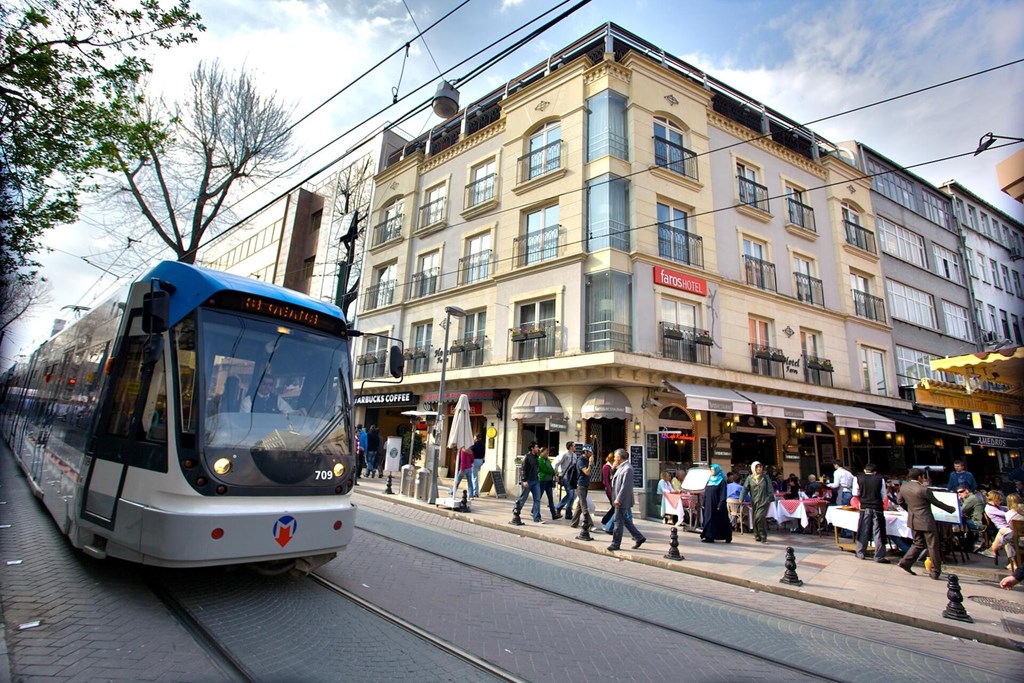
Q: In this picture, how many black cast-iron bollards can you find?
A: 7